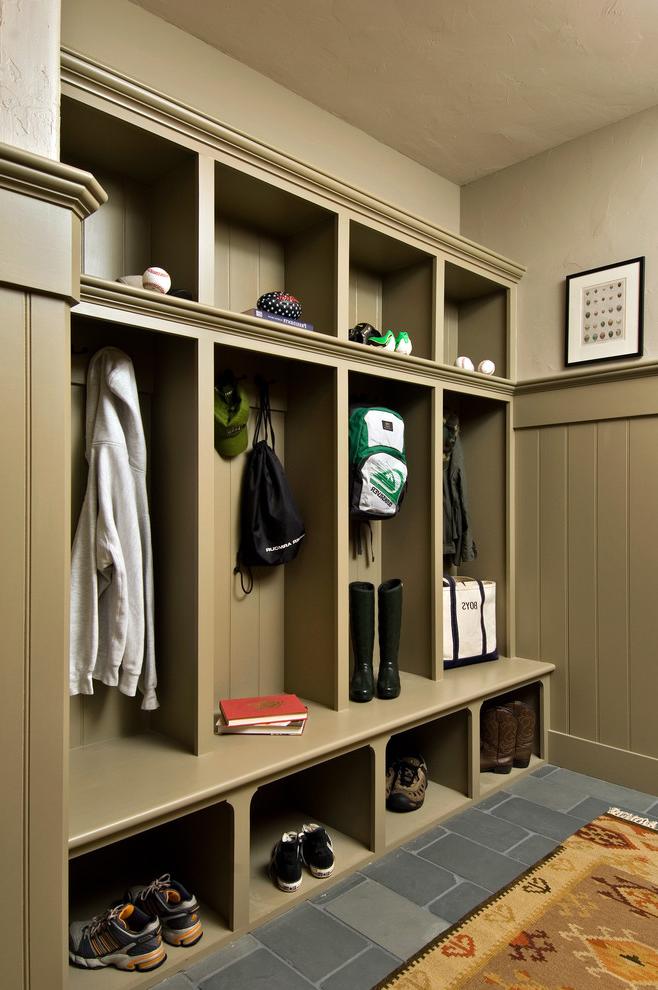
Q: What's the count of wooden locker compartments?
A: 12